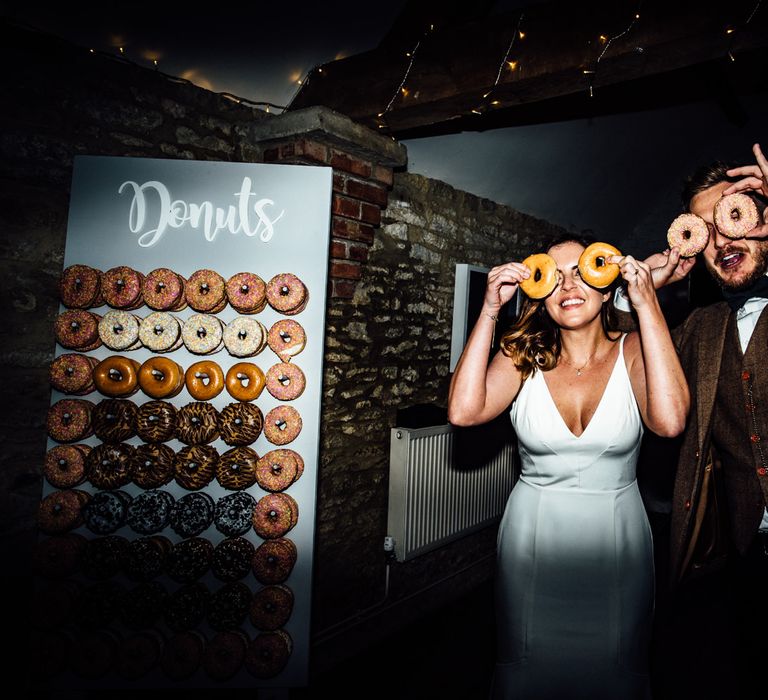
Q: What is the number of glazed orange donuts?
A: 6